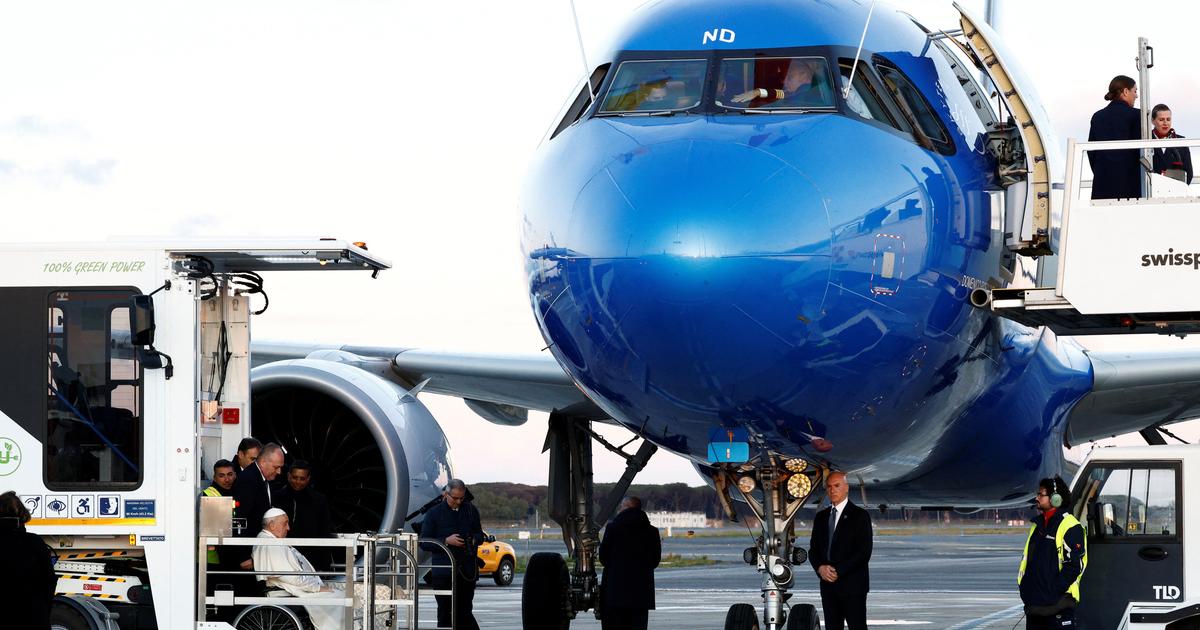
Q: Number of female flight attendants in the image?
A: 2